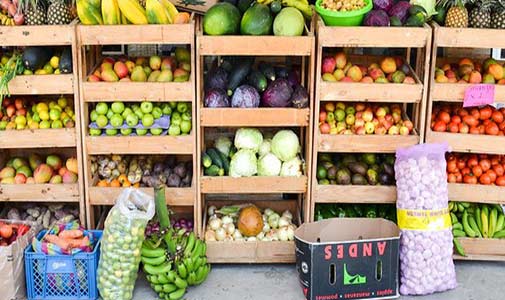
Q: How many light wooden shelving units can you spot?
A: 5